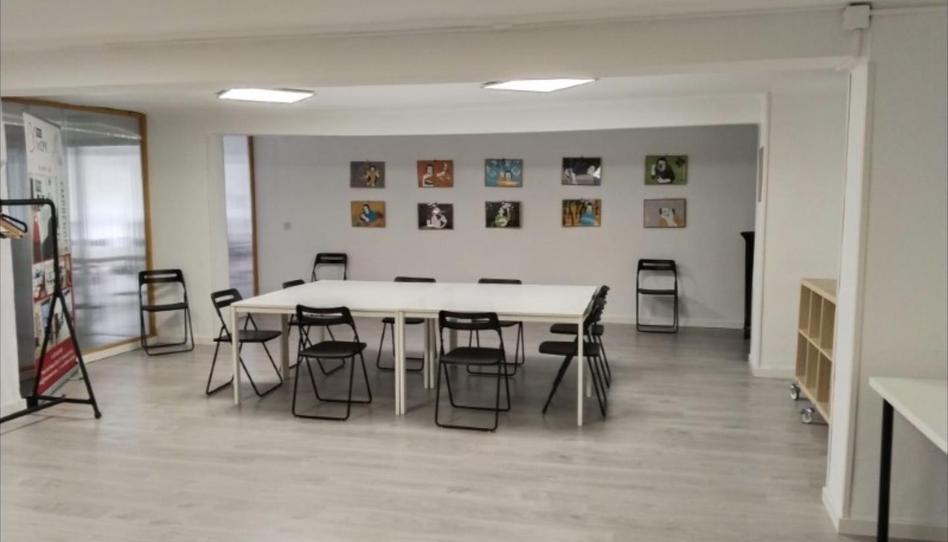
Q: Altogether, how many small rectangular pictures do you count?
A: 10